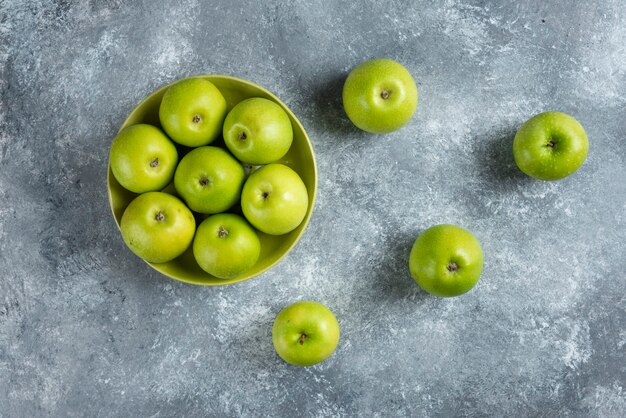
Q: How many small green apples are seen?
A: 11